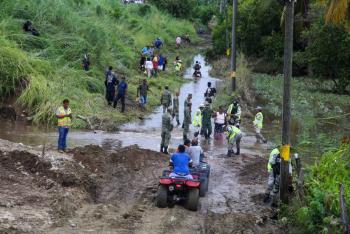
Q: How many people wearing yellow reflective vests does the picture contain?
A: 7